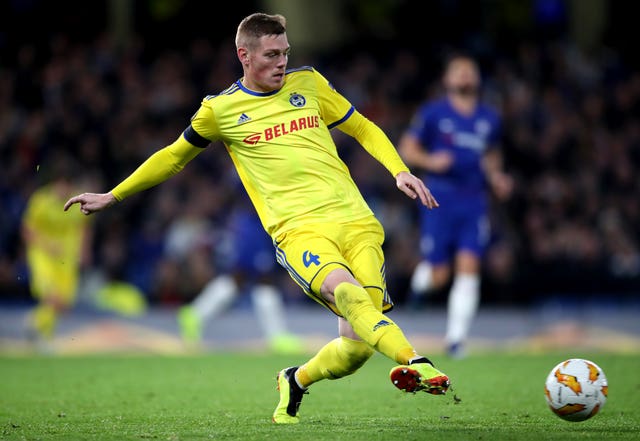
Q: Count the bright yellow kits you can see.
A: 2